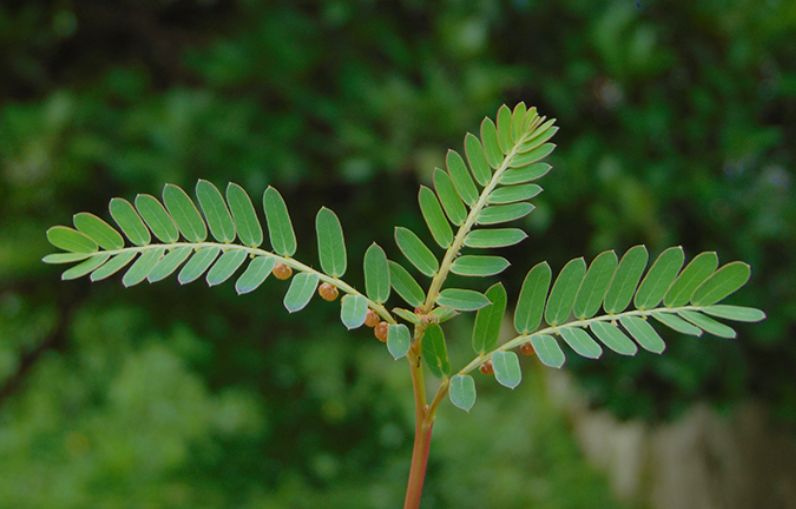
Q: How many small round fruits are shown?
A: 6